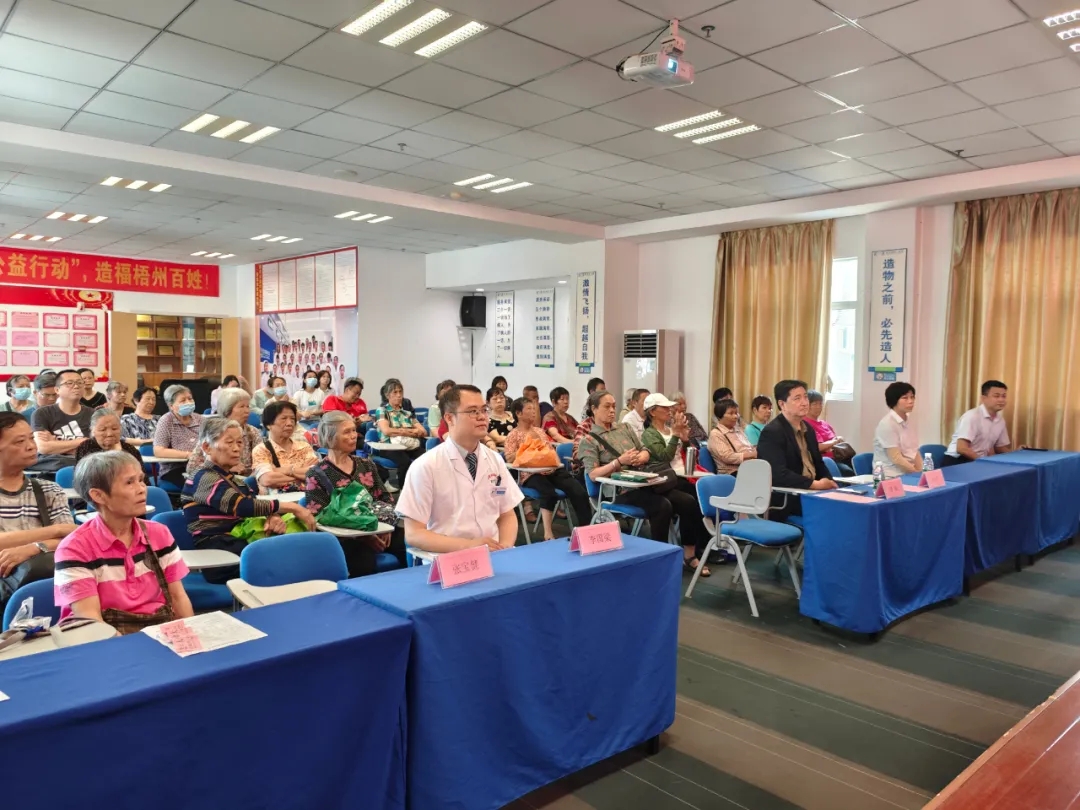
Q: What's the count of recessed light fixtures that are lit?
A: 11